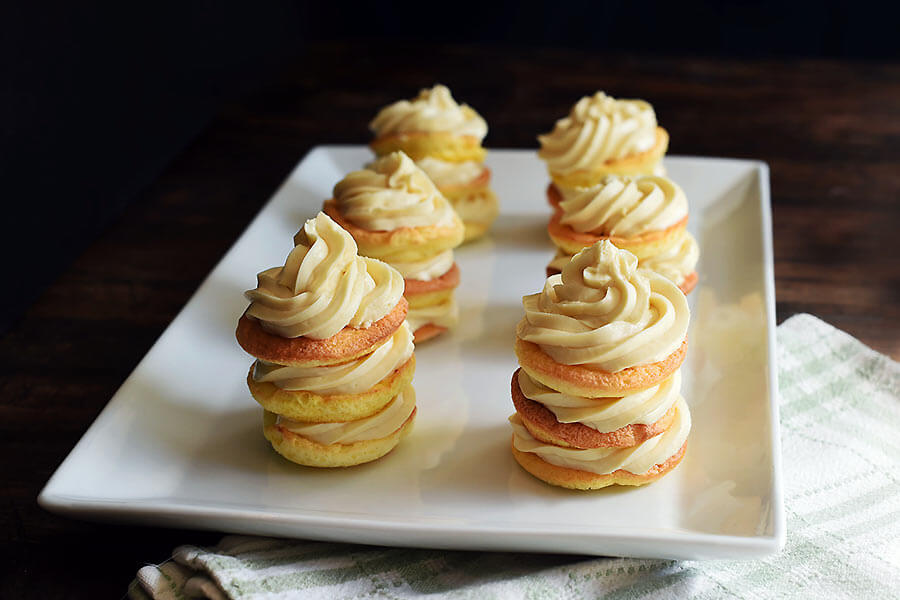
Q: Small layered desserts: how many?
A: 6